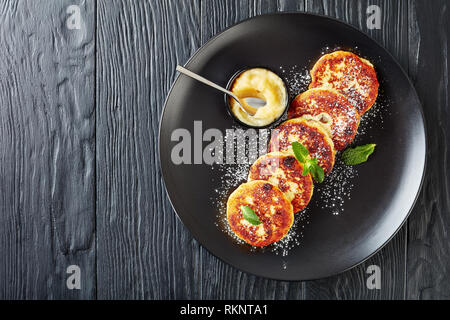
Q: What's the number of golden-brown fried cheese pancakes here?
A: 5